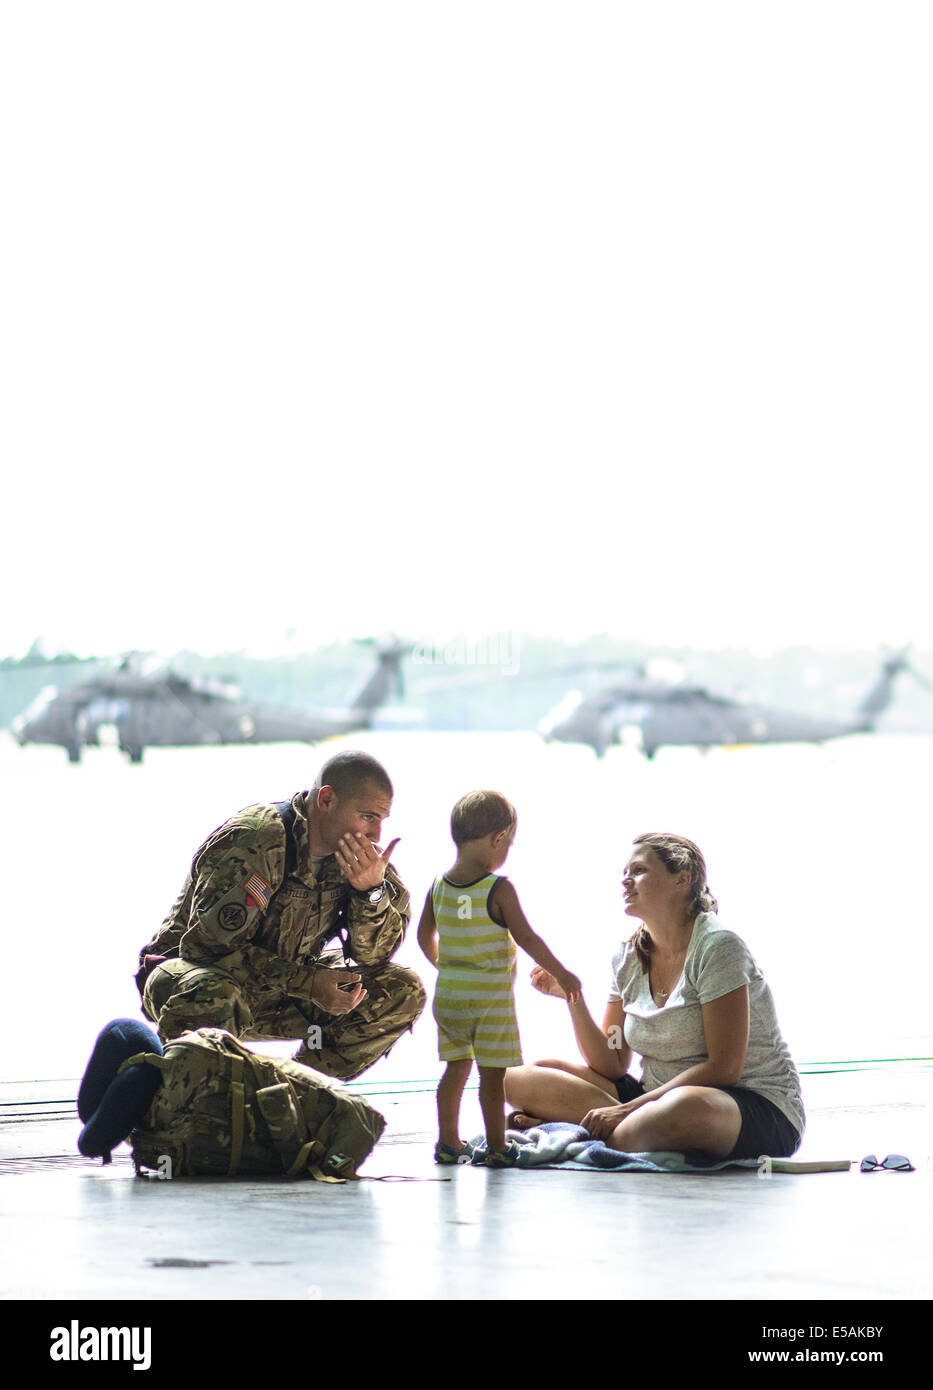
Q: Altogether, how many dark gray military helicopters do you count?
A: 2